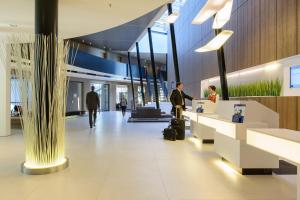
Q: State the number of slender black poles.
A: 5